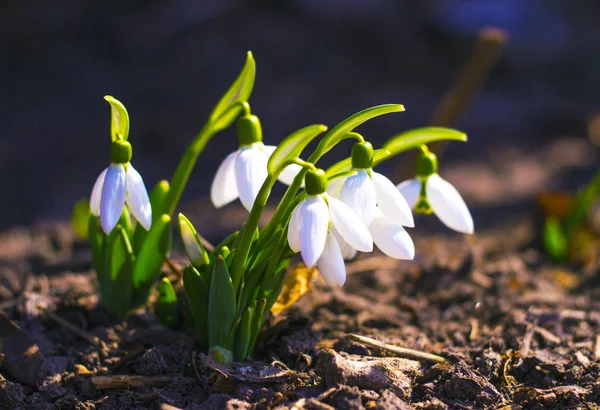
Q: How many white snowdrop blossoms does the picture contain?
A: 5